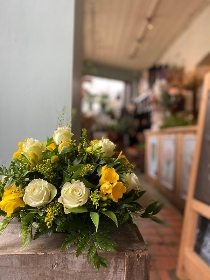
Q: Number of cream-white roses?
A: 6